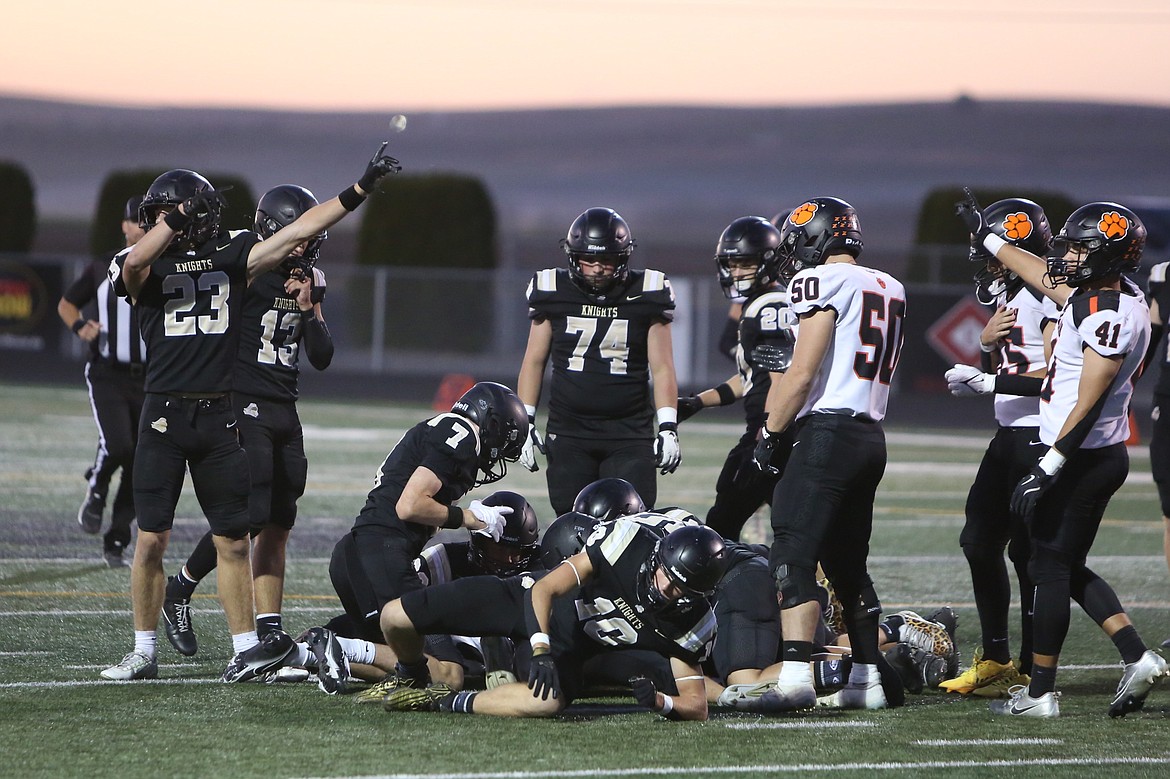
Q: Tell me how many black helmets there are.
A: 13